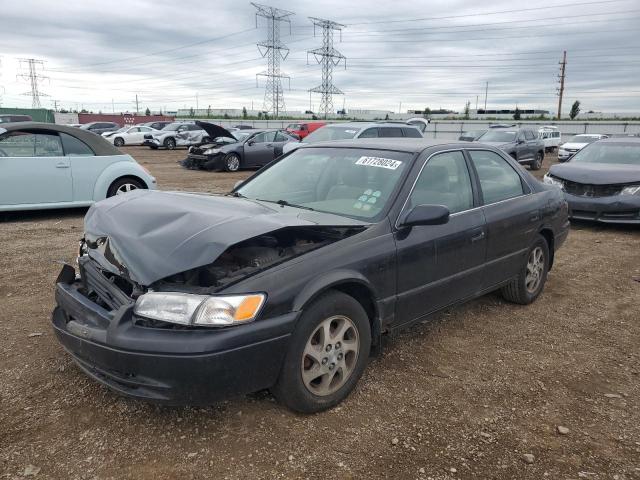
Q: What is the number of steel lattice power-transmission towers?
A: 3